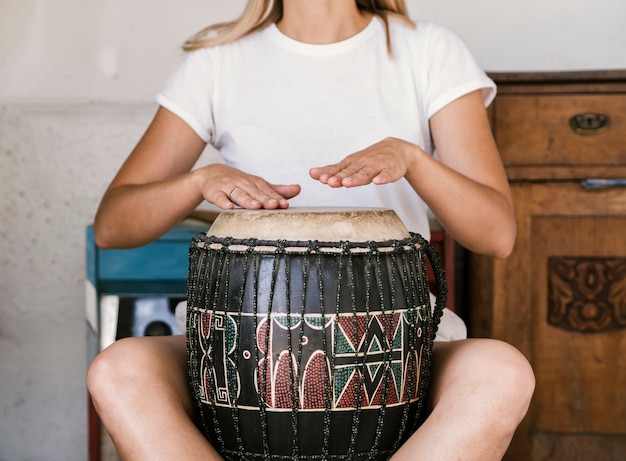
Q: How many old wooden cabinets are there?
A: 1